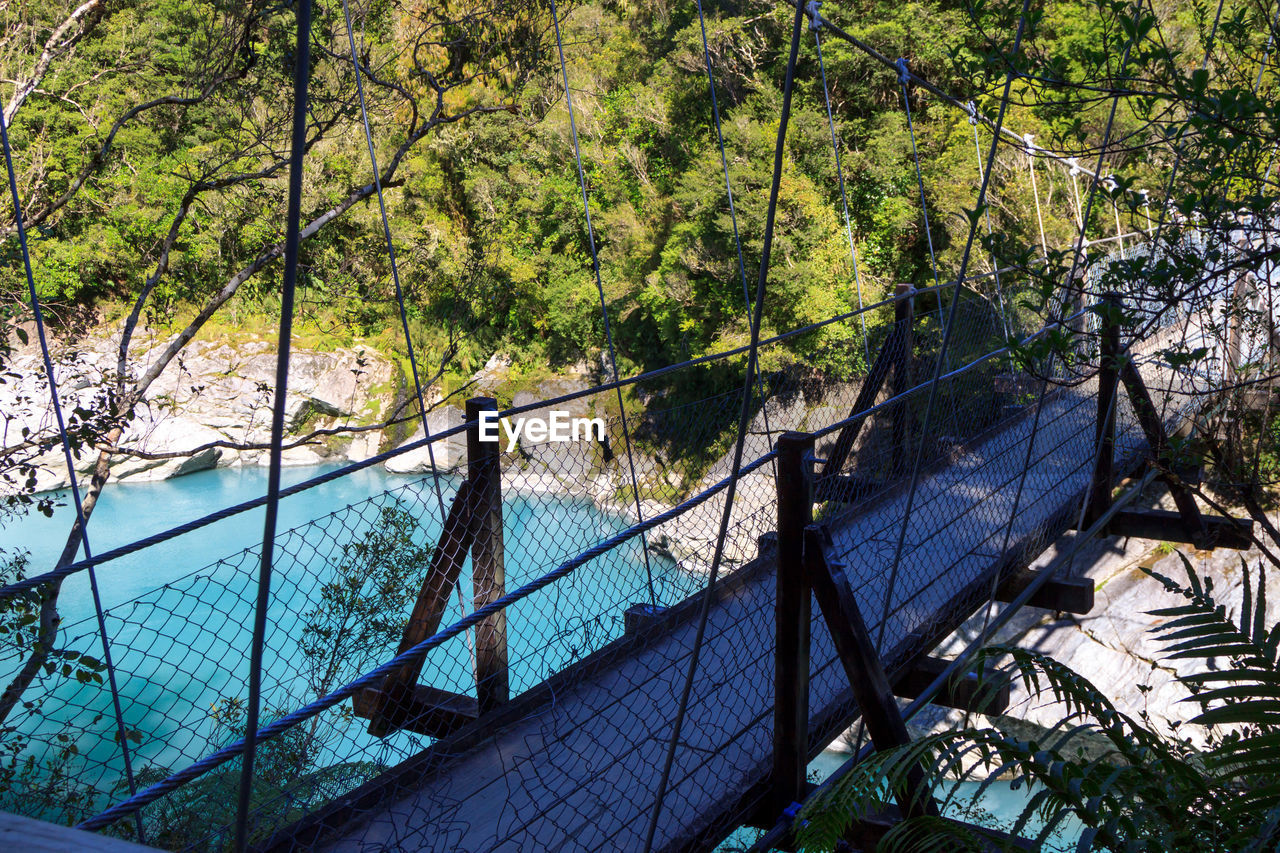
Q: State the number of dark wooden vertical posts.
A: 4